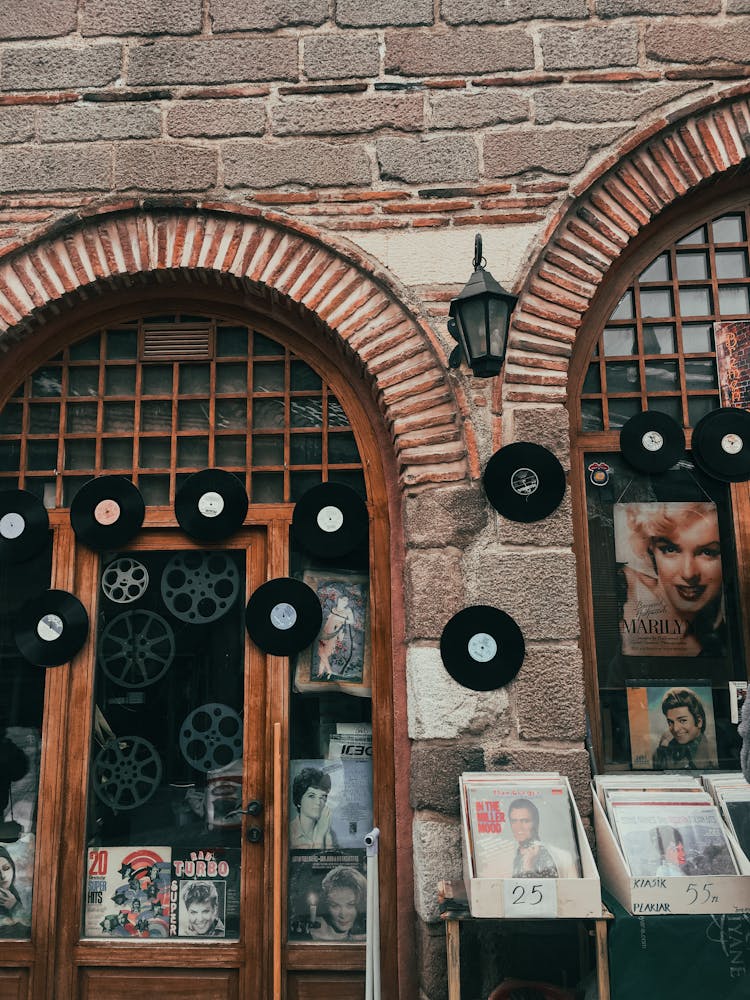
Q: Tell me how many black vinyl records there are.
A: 10